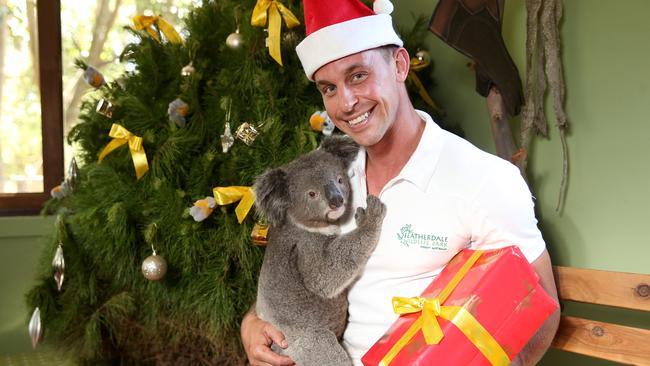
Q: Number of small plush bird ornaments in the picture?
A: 5